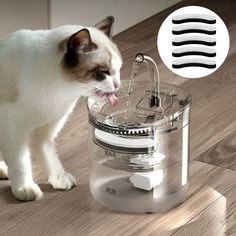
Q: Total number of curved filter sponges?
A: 5